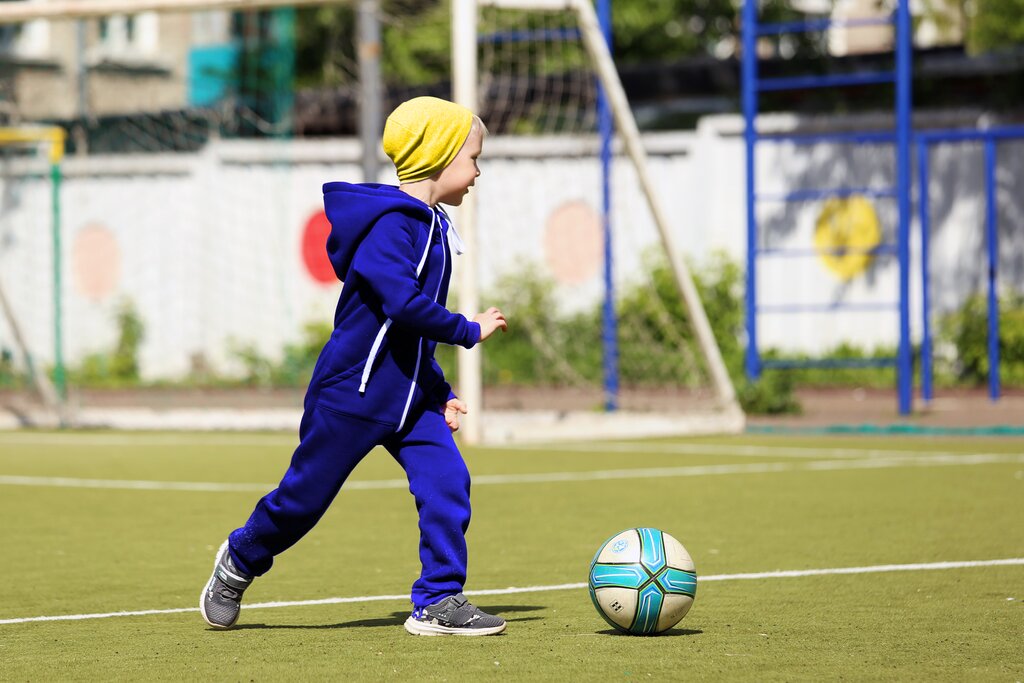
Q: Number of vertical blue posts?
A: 5